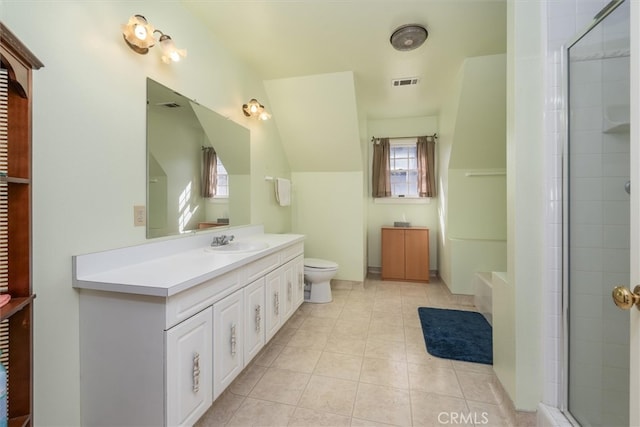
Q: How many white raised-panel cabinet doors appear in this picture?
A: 6